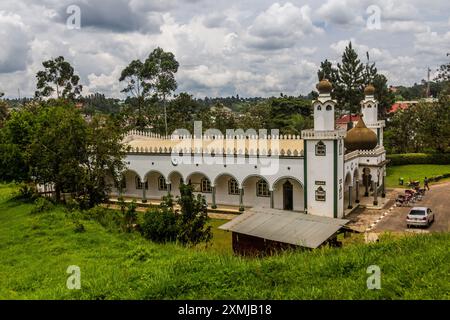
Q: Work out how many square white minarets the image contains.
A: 2